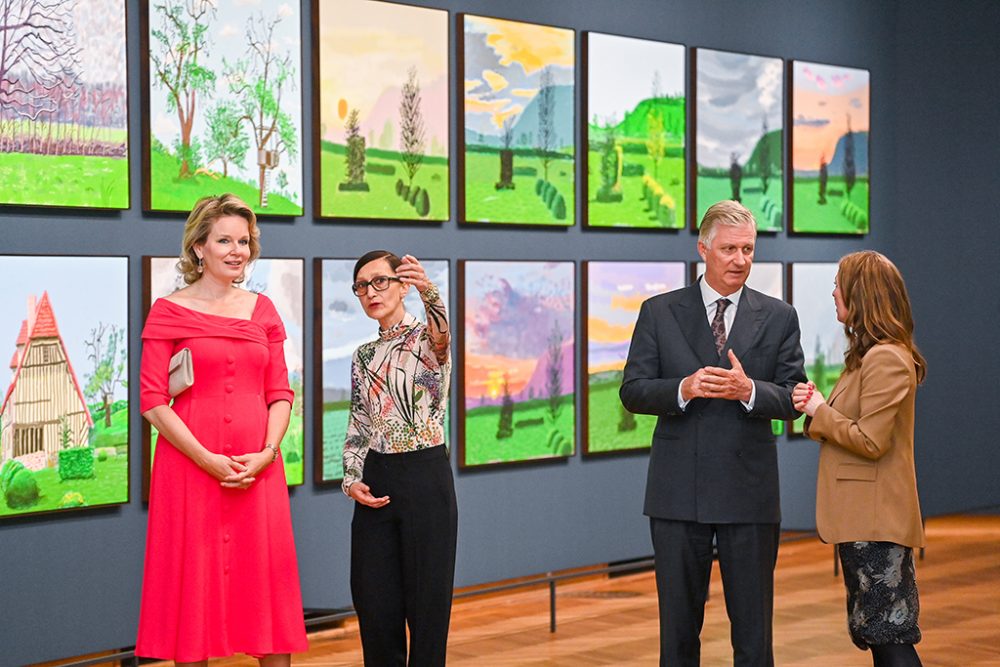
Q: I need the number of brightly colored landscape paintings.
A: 14